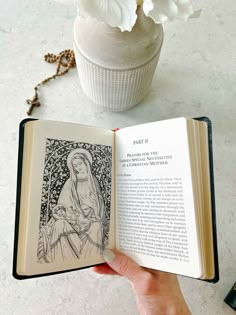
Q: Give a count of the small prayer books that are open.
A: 1